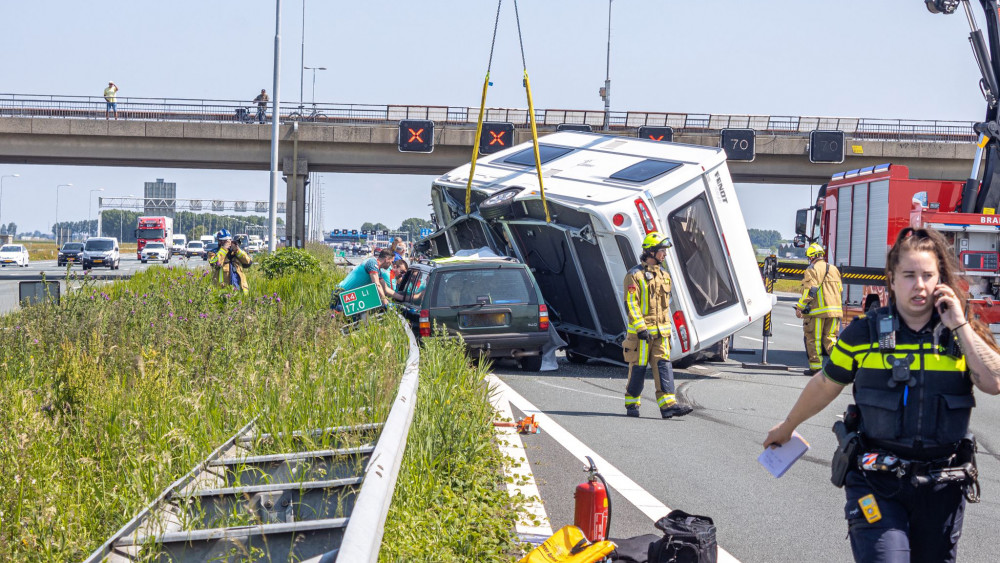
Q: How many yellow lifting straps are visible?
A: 2